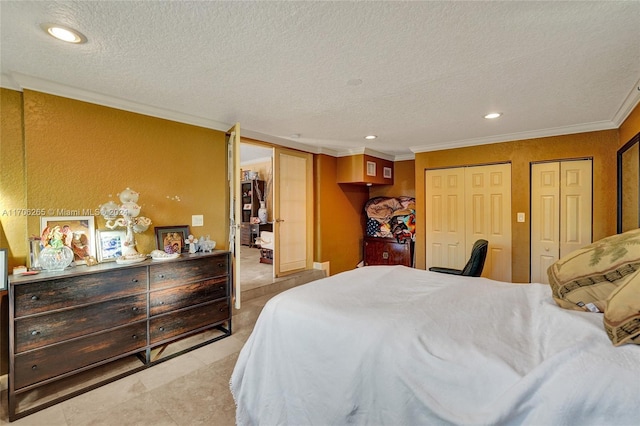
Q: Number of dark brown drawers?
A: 6